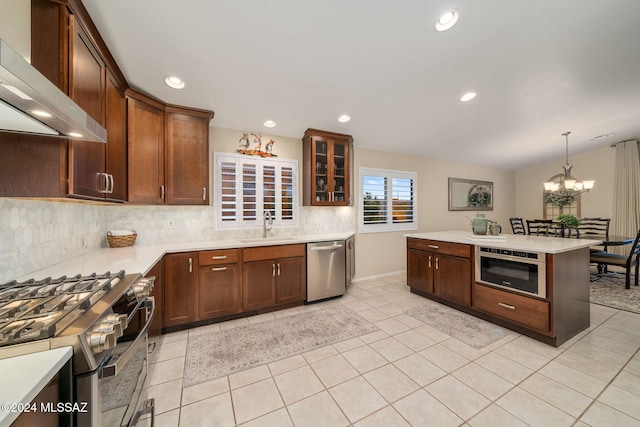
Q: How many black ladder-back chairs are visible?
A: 4